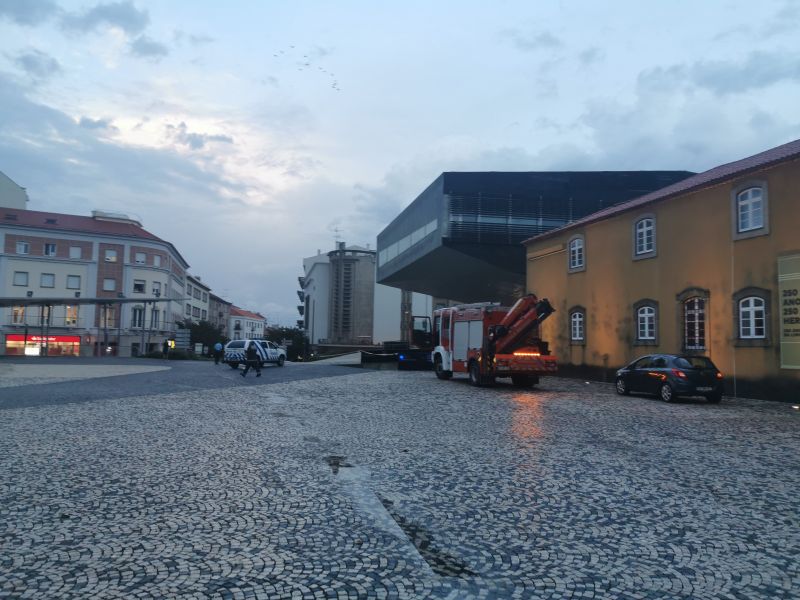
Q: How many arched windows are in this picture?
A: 7